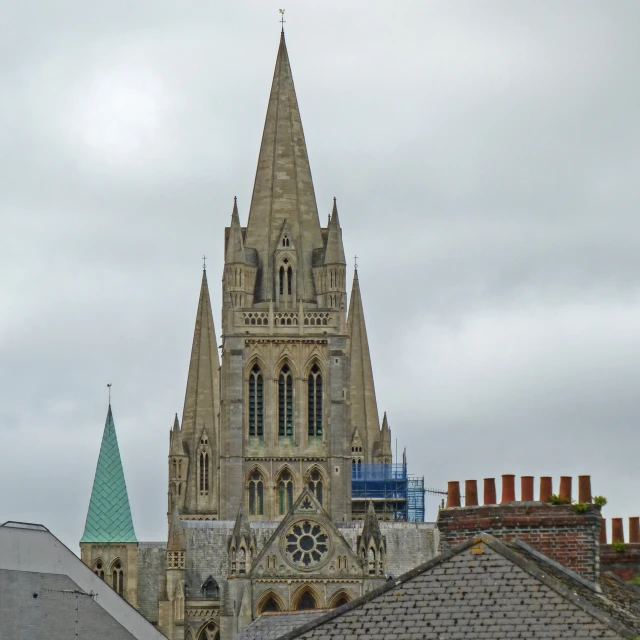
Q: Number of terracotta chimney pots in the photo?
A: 11